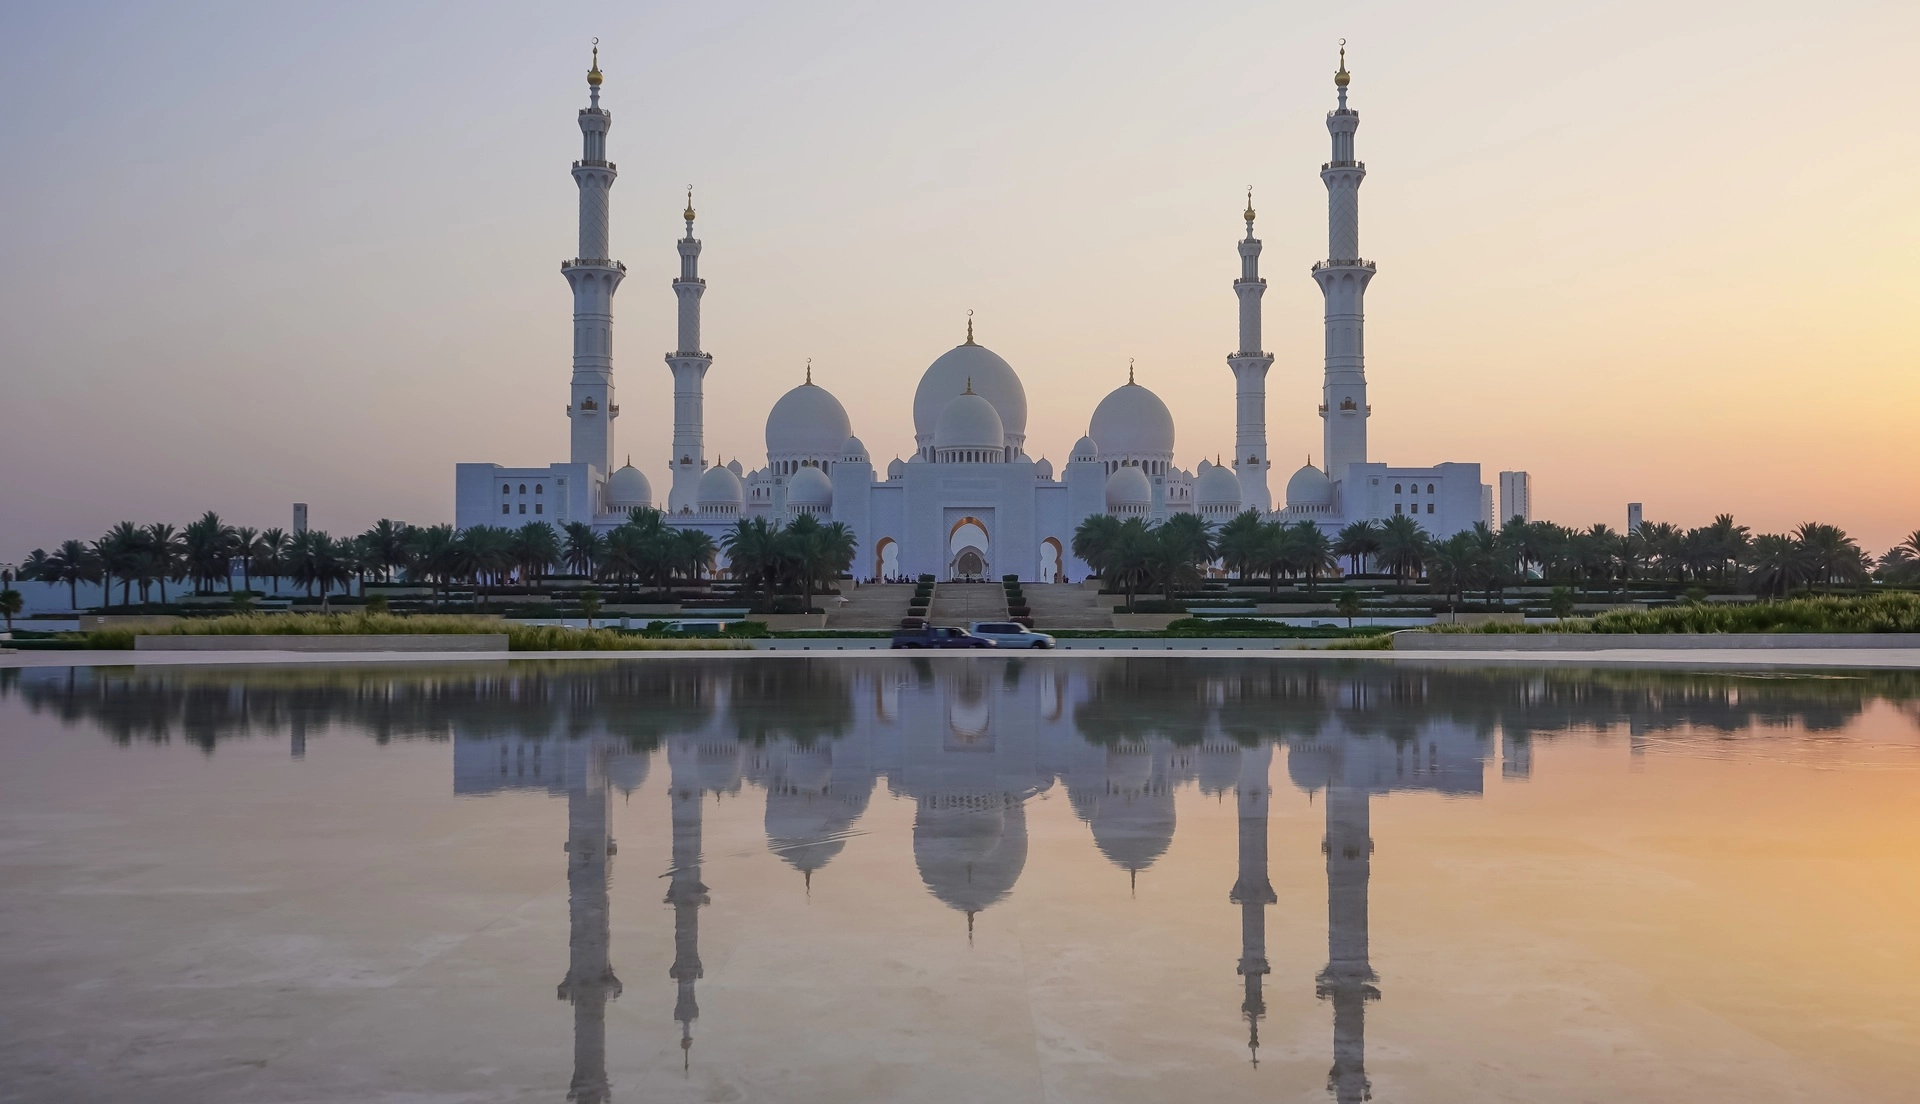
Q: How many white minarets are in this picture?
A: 4